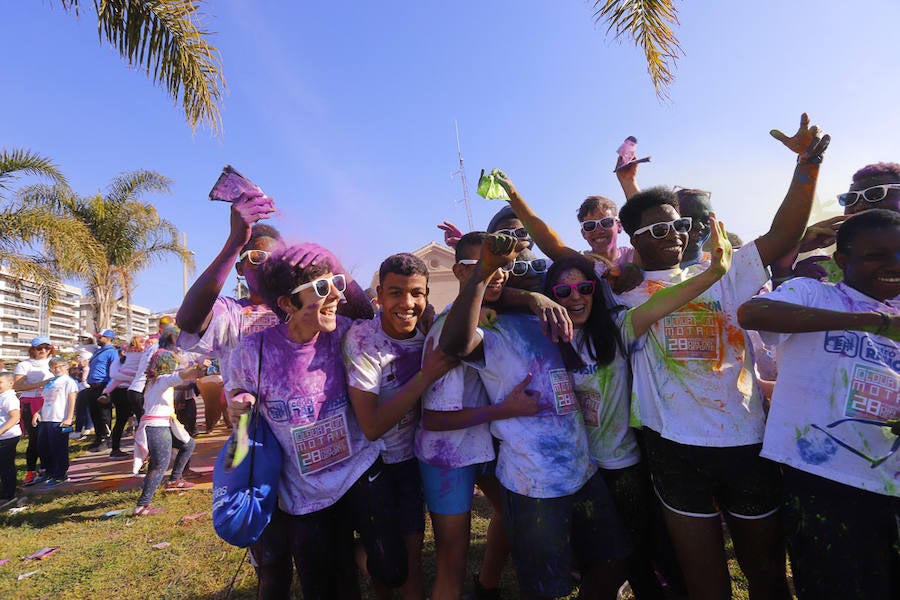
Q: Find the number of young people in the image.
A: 12